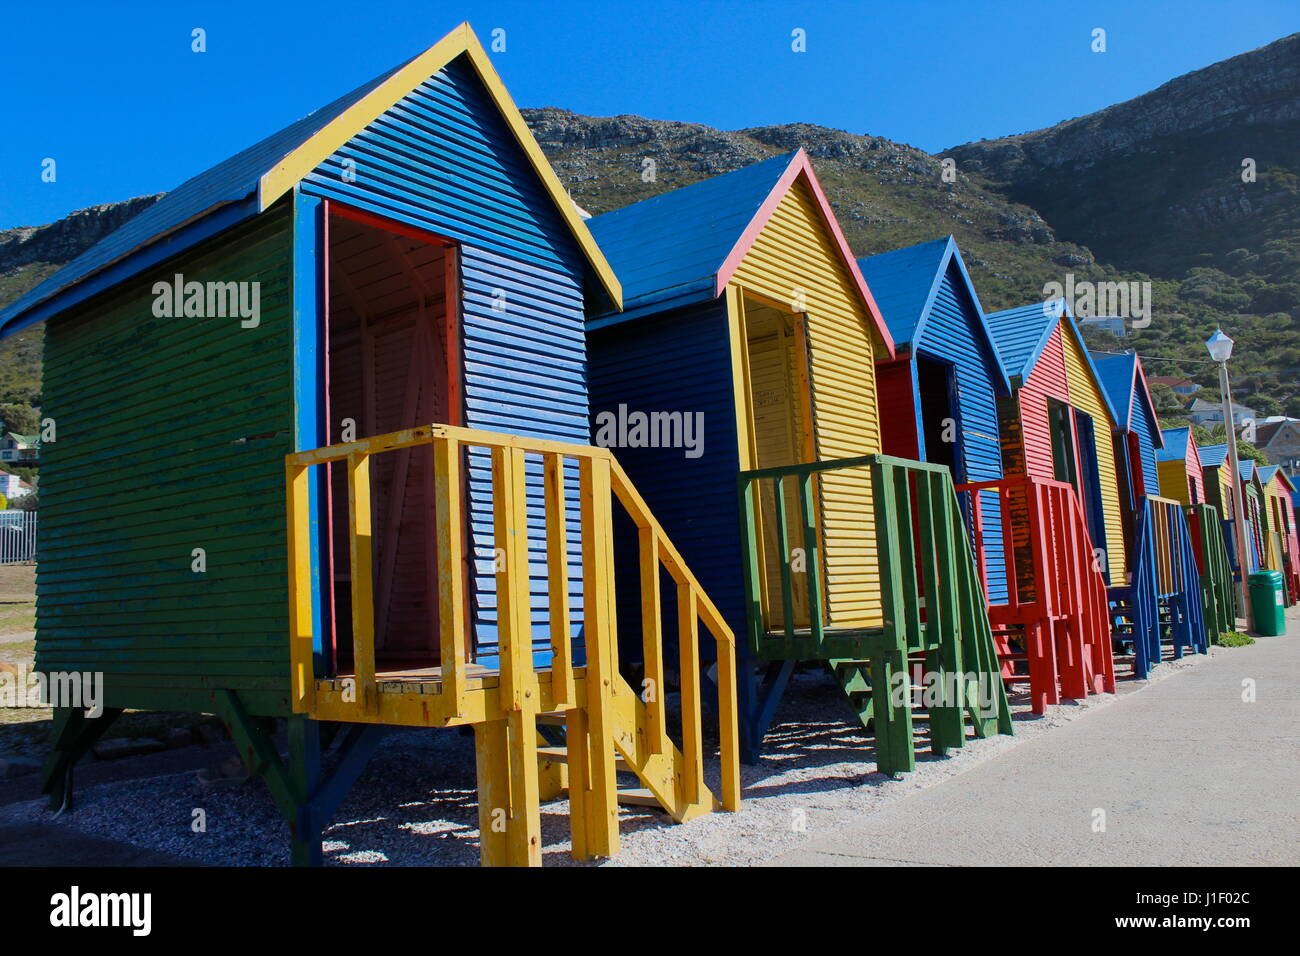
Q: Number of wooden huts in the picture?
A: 9